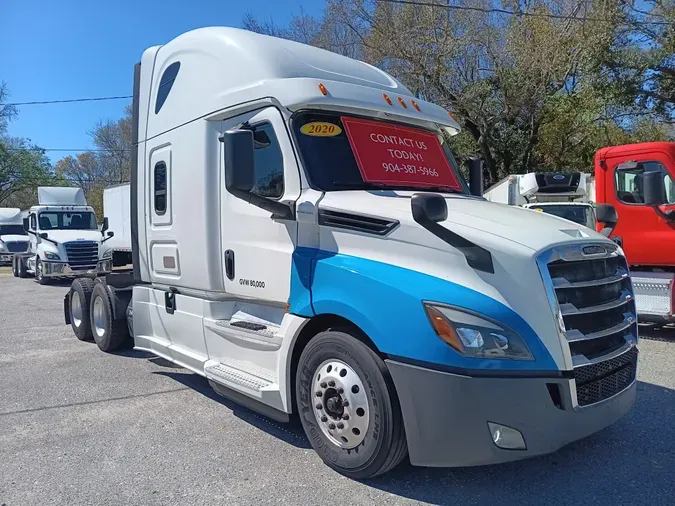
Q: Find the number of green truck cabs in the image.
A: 0